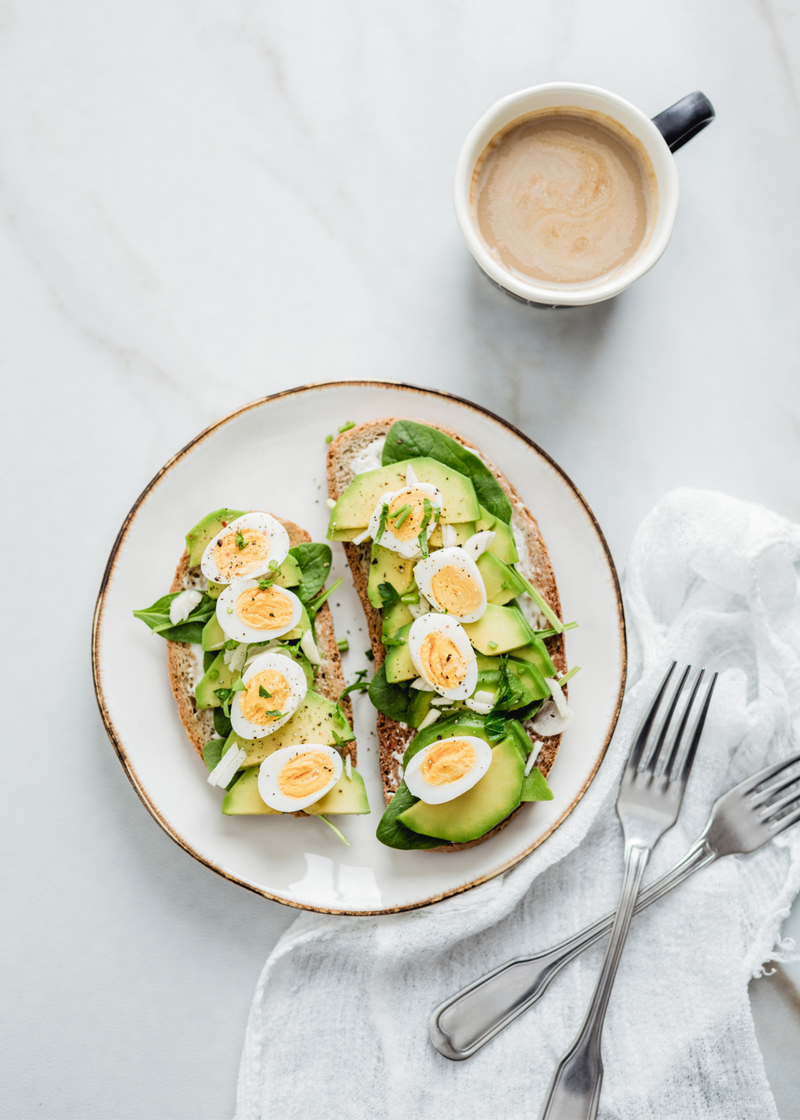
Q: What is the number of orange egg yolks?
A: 8